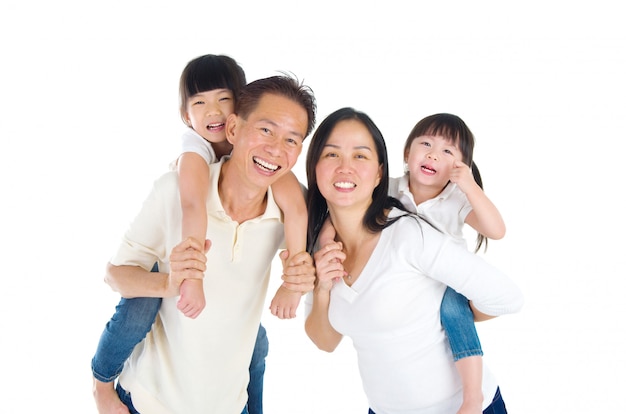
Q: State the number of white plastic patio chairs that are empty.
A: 0